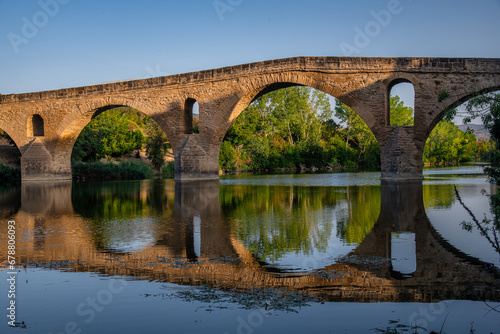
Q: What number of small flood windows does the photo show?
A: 3